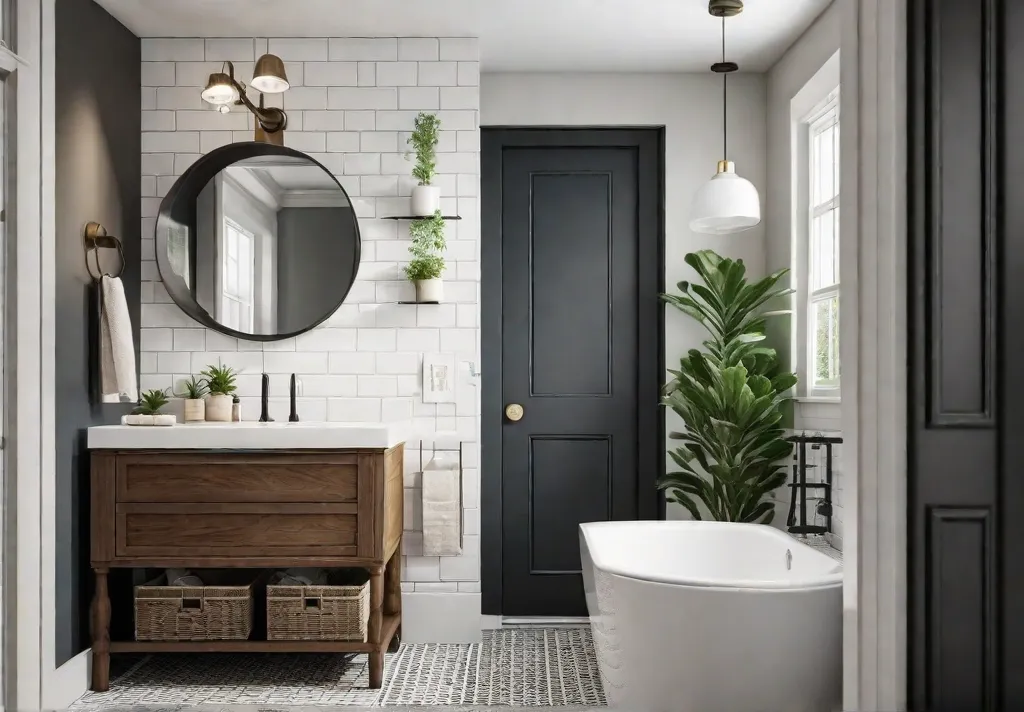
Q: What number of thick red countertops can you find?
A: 0